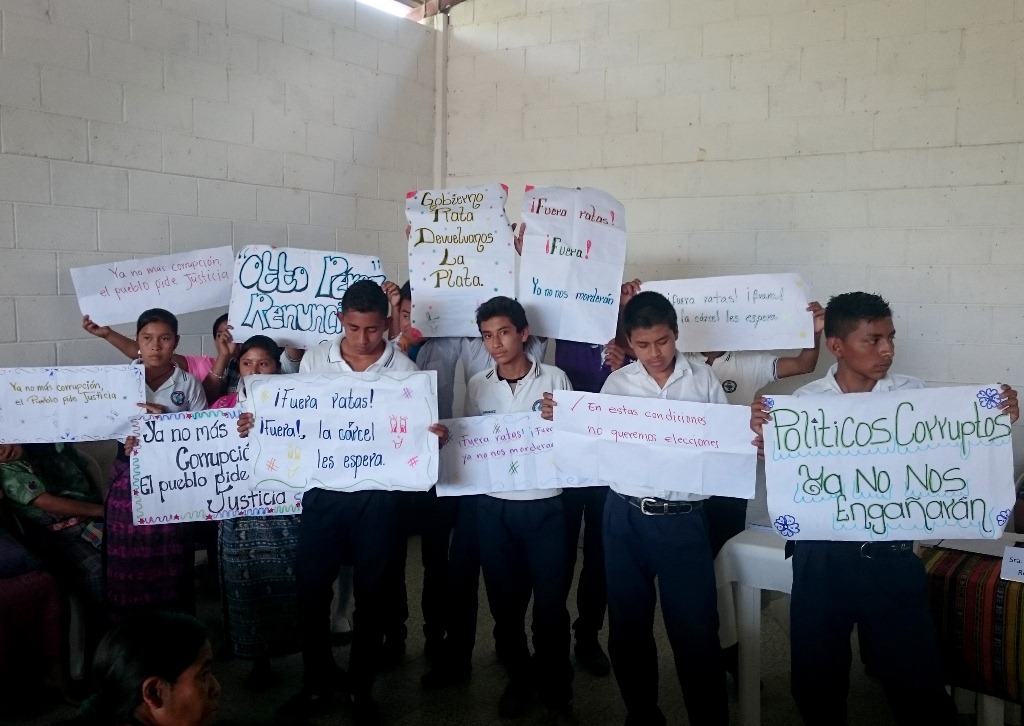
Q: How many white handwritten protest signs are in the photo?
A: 11